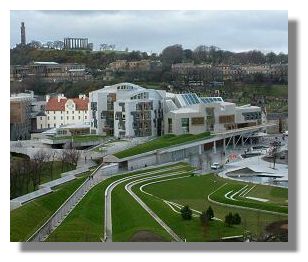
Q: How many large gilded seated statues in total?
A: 0